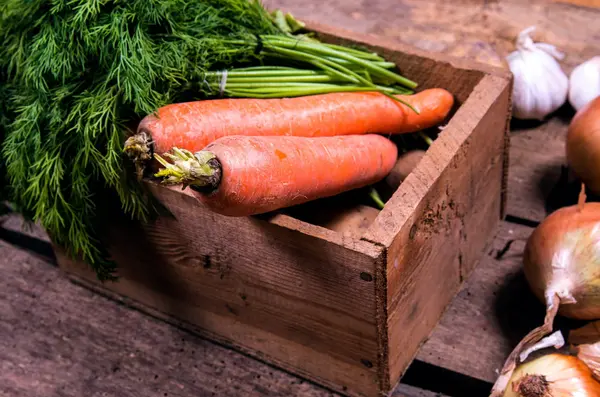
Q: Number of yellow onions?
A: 3